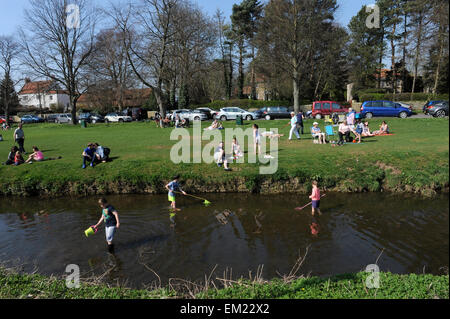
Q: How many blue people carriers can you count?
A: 1